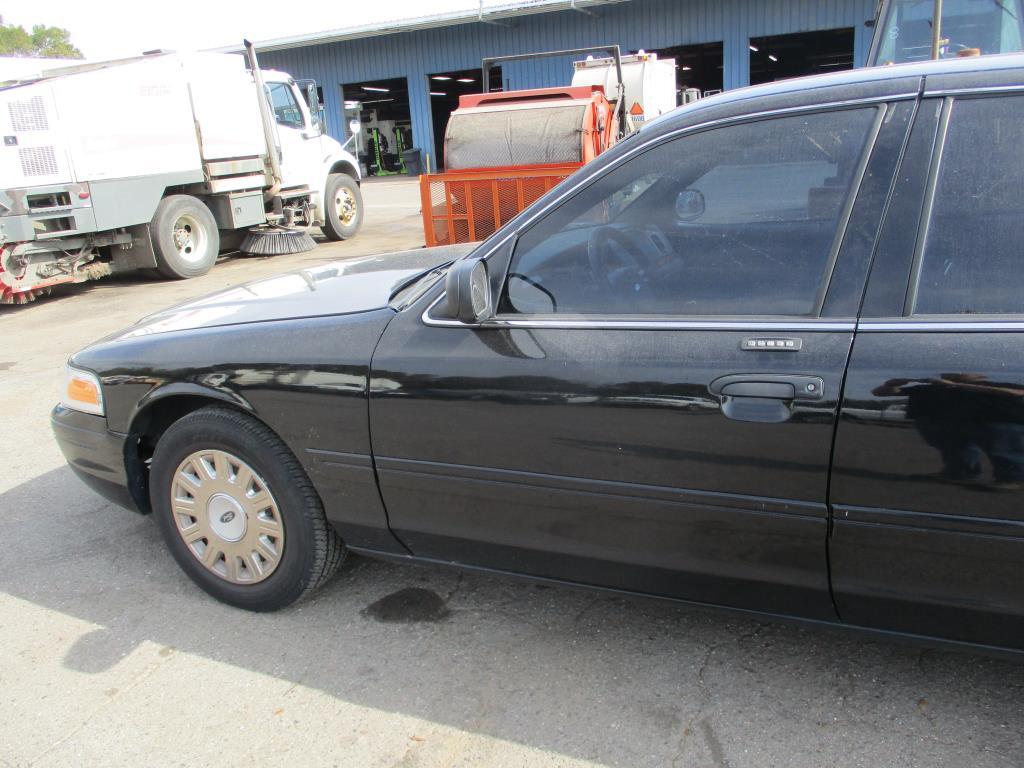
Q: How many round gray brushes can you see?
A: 1